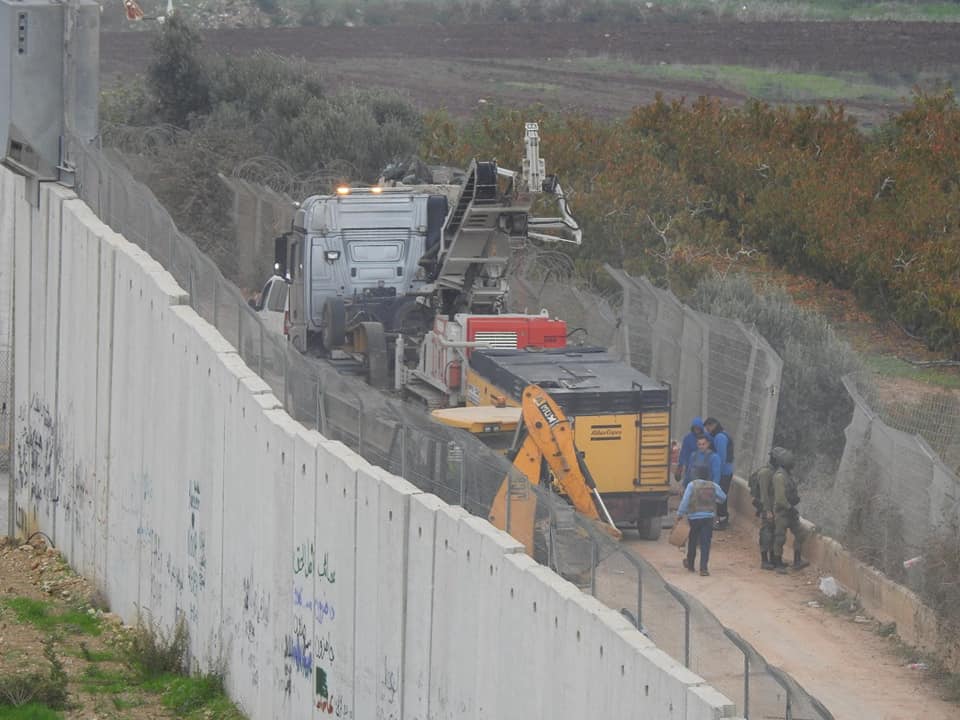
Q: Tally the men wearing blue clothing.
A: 4